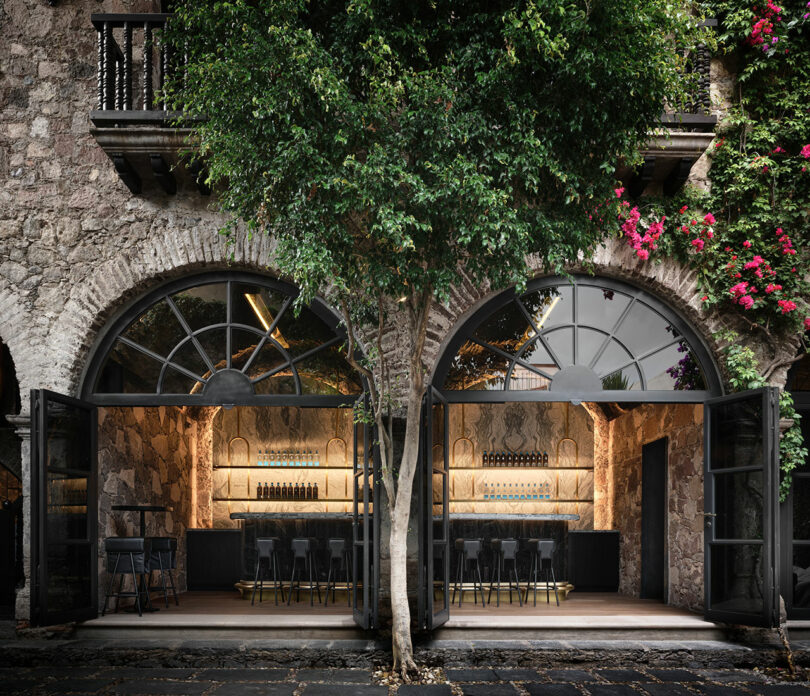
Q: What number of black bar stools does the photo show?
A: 8